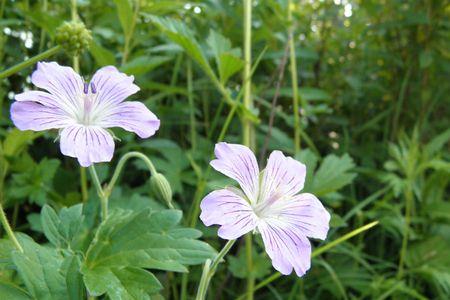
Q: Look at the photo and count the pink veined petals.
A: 10